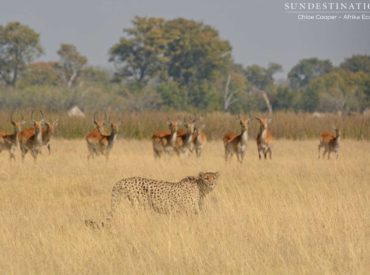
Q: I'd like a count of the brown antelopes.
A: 11